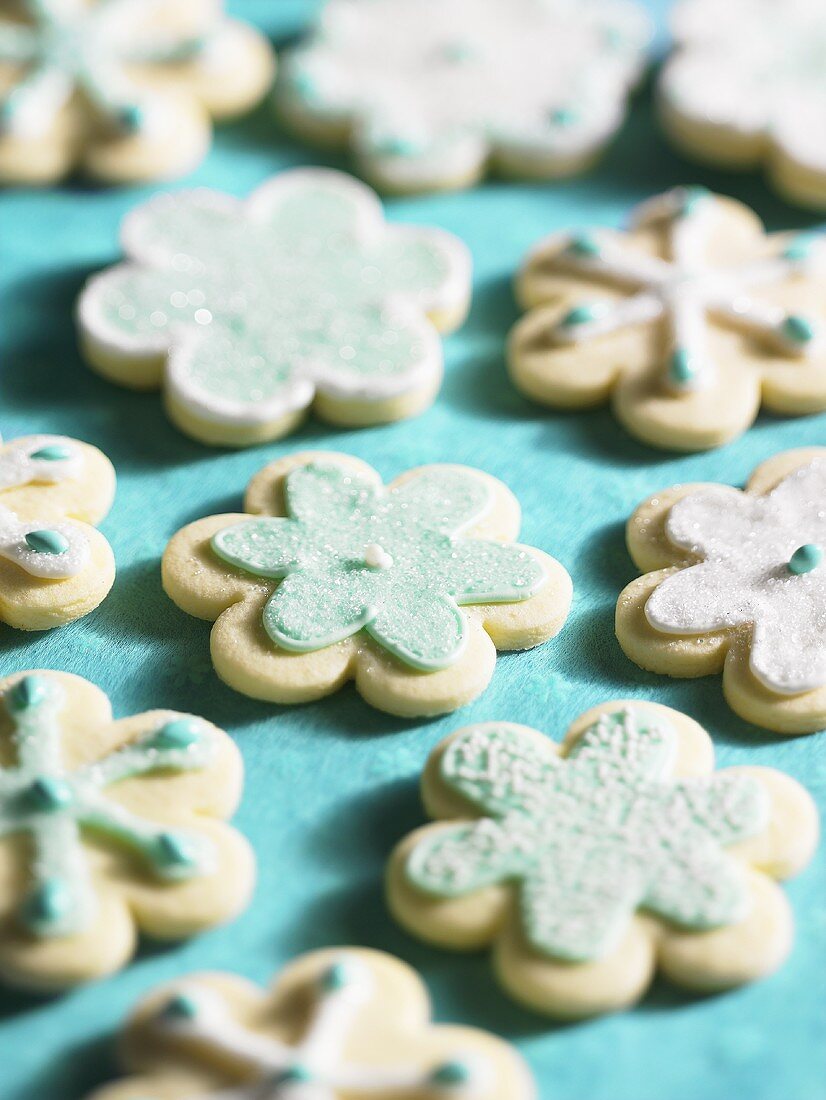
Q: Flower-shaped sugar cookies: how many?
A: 11